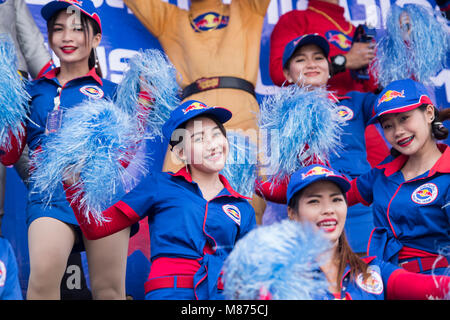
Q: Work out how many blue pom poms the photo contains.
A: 7